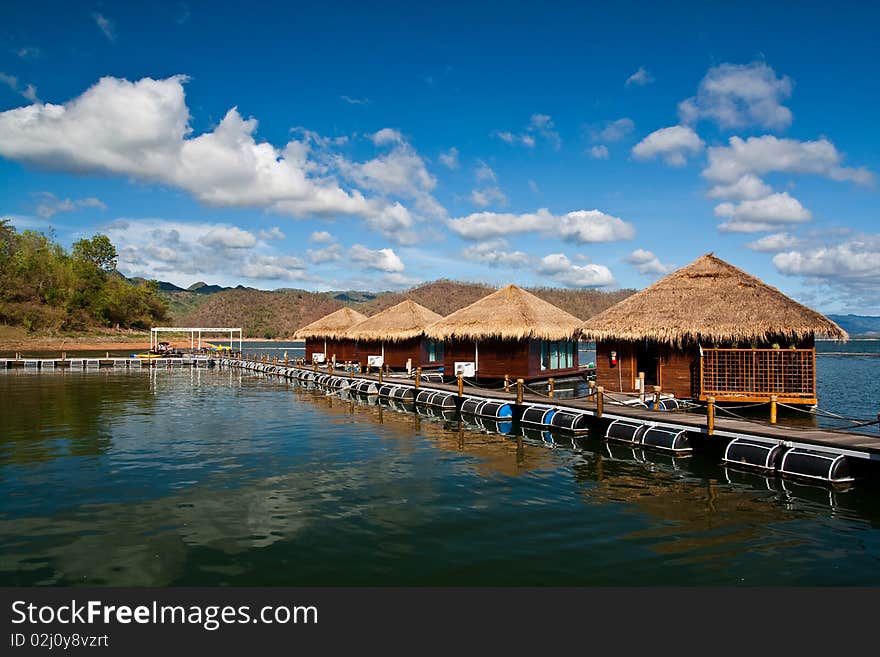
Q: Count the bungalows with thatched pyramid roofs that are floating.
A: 4